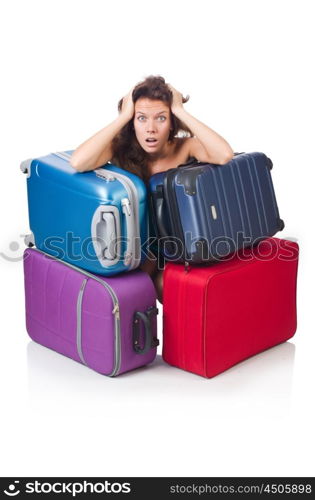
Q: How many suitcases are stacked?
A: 4